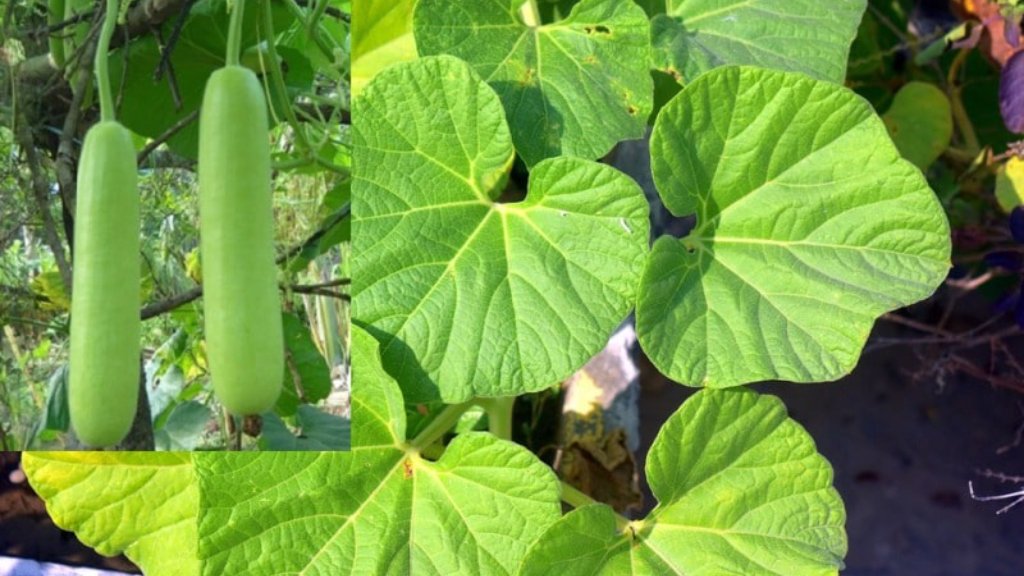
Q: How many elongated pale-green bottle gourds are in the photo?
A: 2